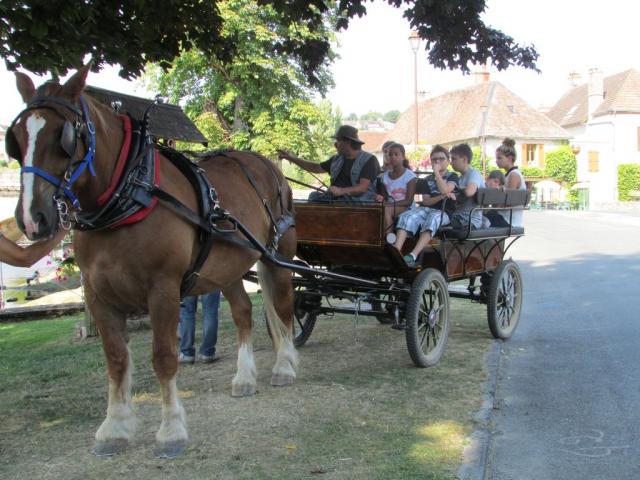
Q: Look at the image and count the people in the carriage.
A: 7